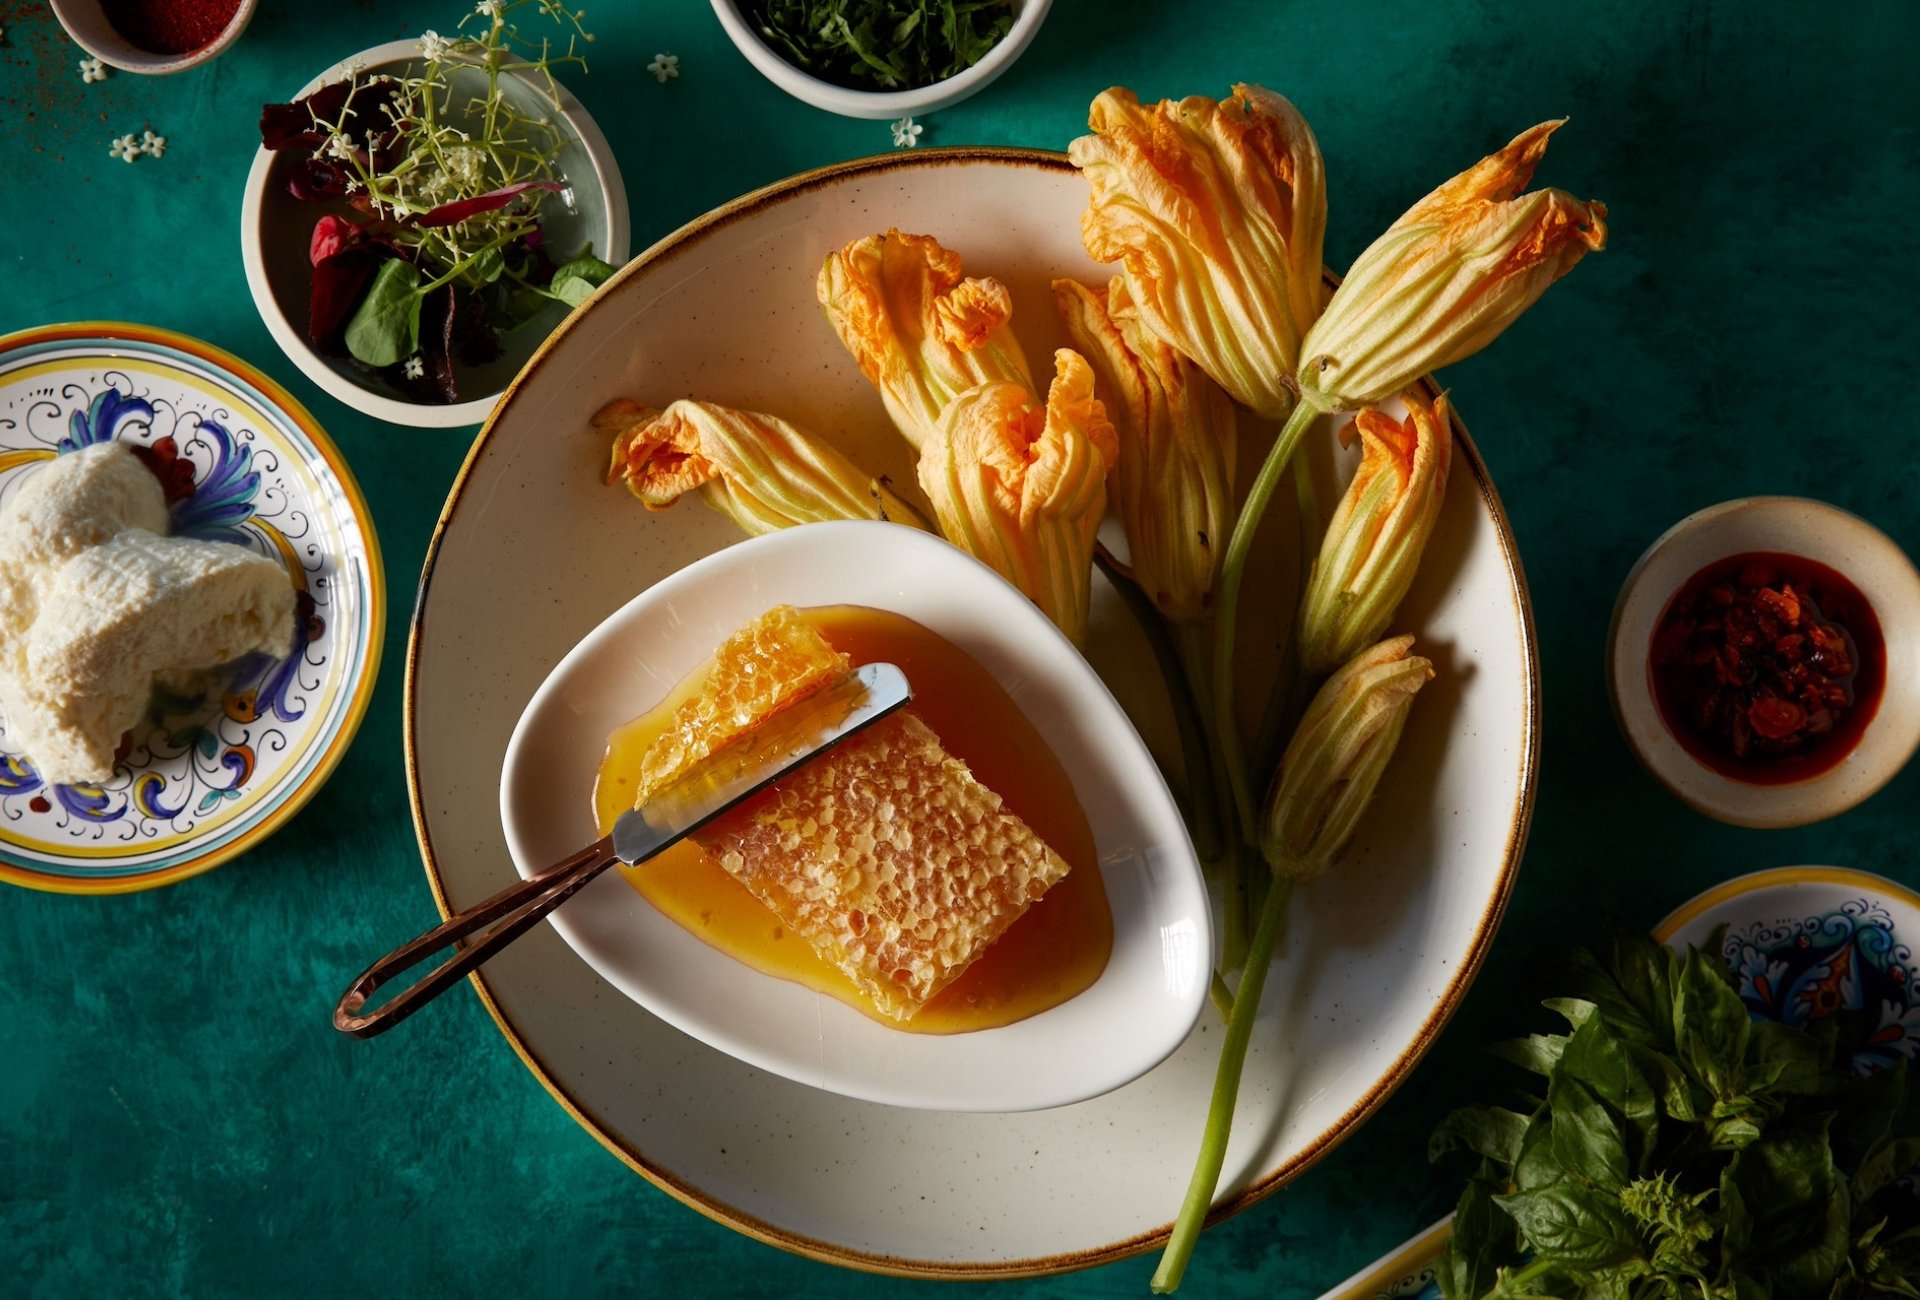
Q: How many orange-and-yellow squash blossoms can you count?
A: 8